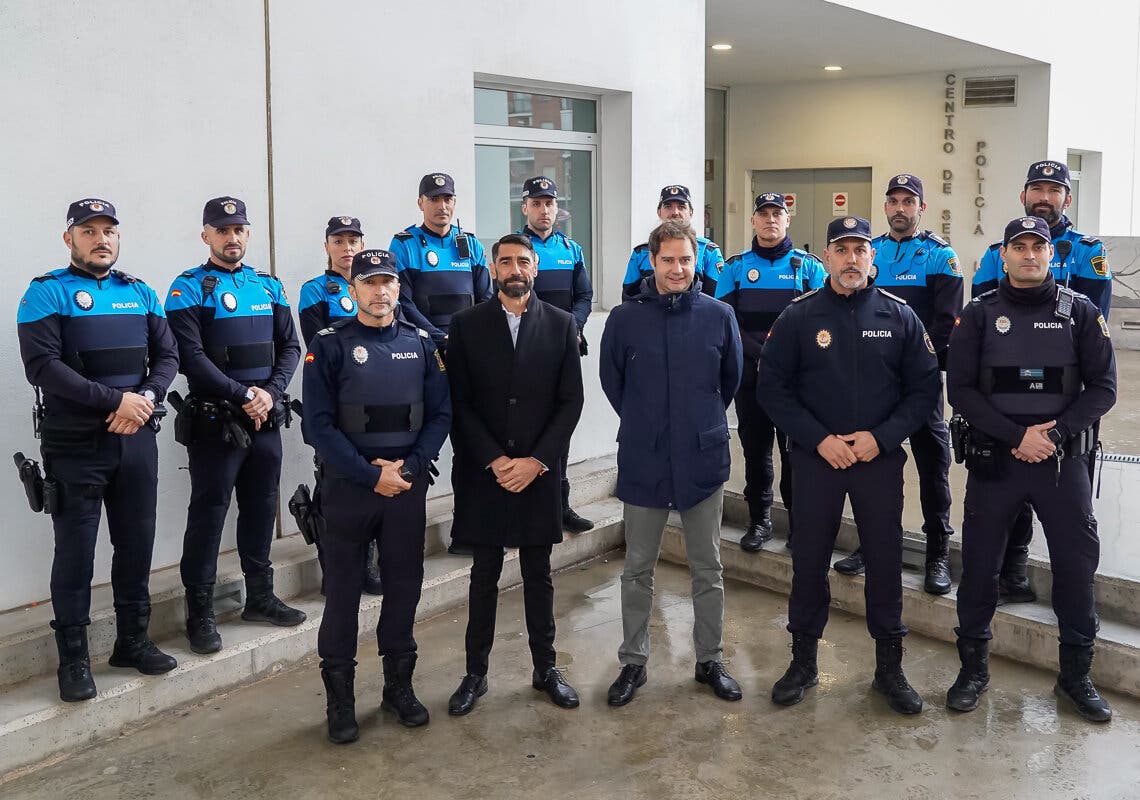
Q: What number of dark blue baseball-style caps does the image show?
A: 12